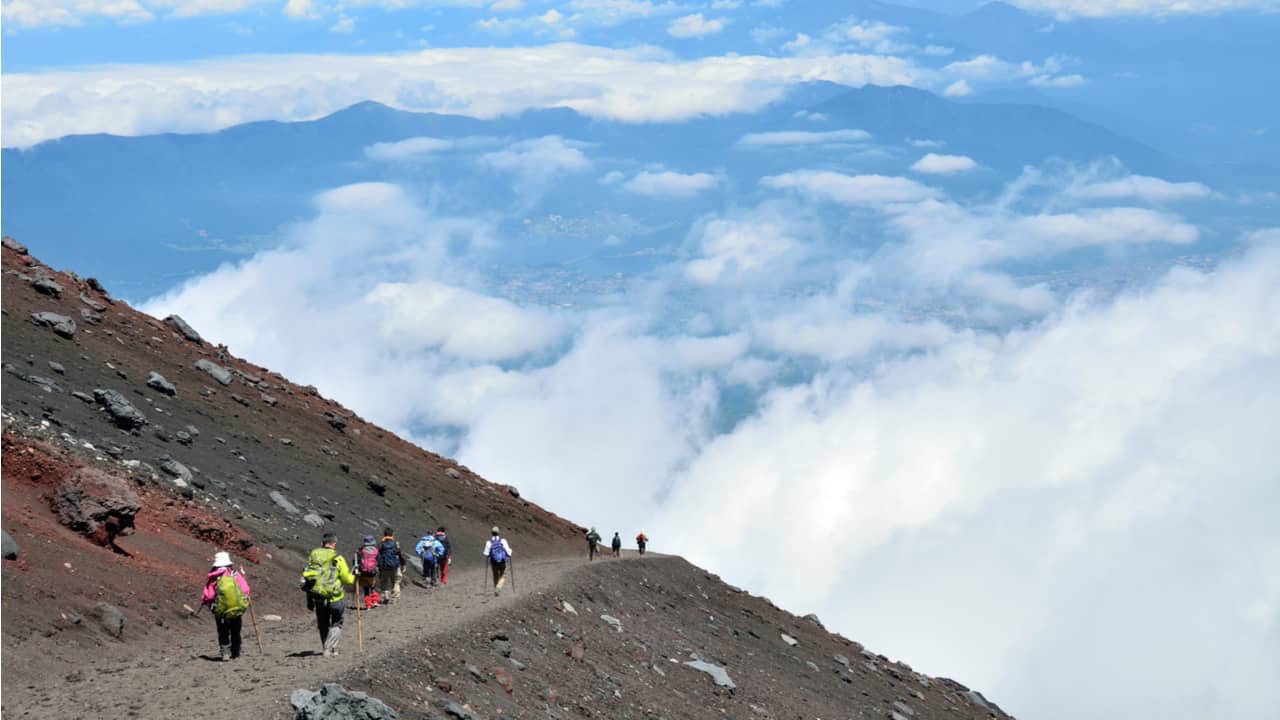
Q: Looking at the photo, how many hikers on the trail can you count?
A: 10